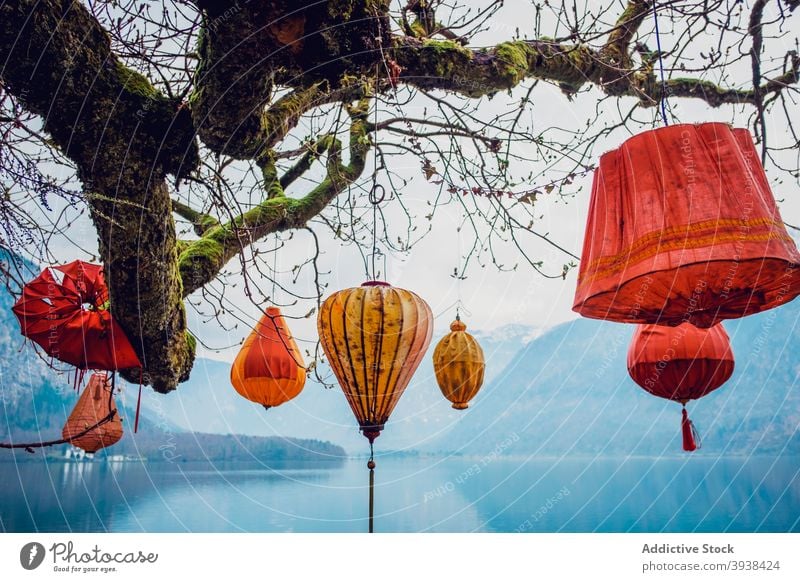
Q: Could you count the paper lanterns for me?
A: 7